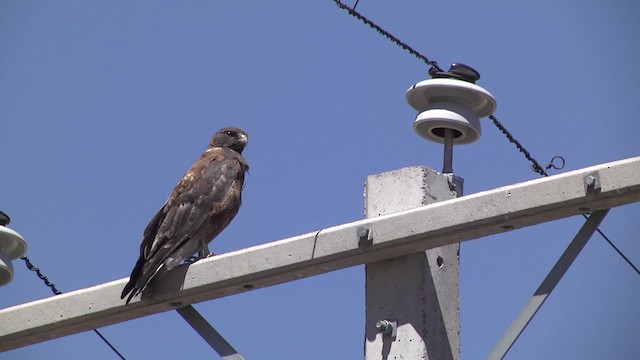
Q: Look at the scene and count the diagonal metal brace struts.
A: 2